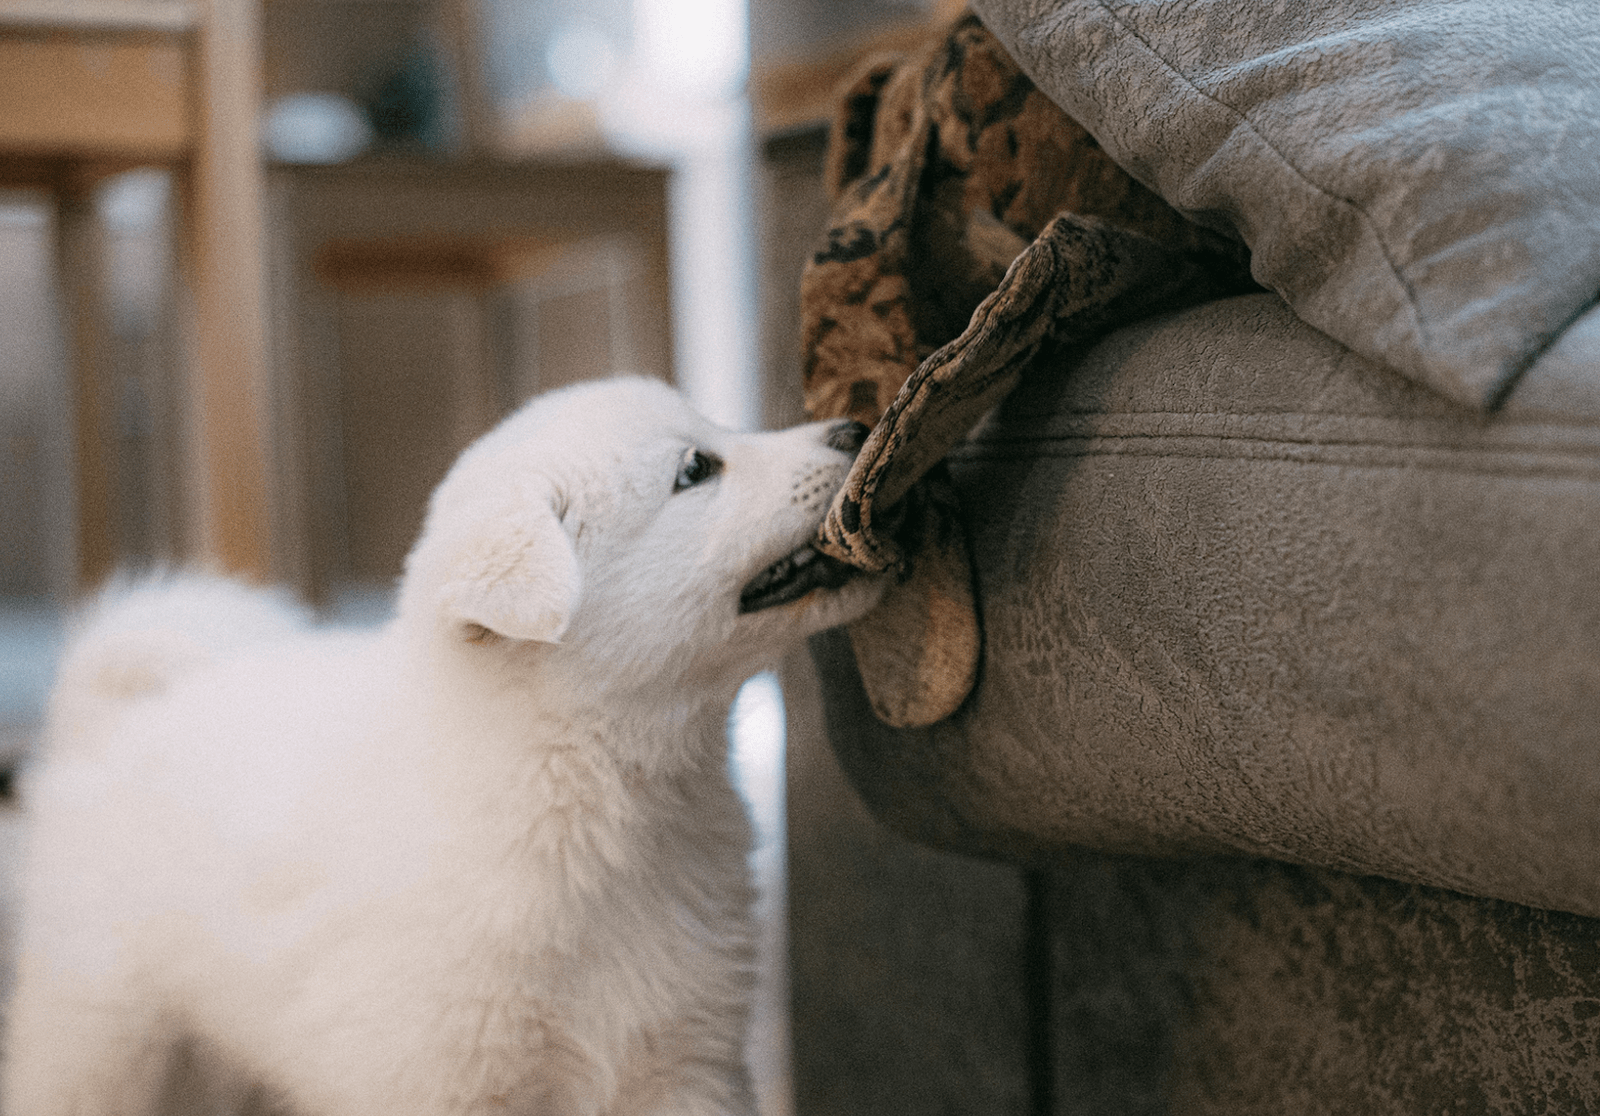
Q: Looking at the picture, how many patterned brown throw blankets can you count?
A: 1